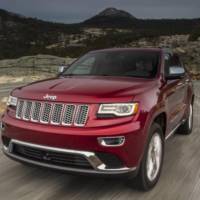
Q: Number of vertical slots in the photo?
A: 7